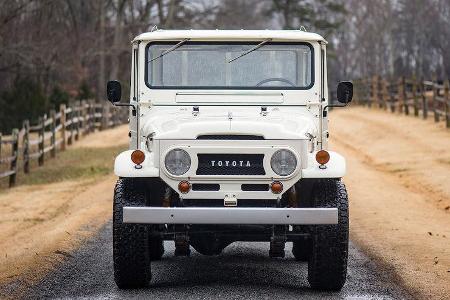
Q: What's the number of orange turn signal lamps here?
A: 4